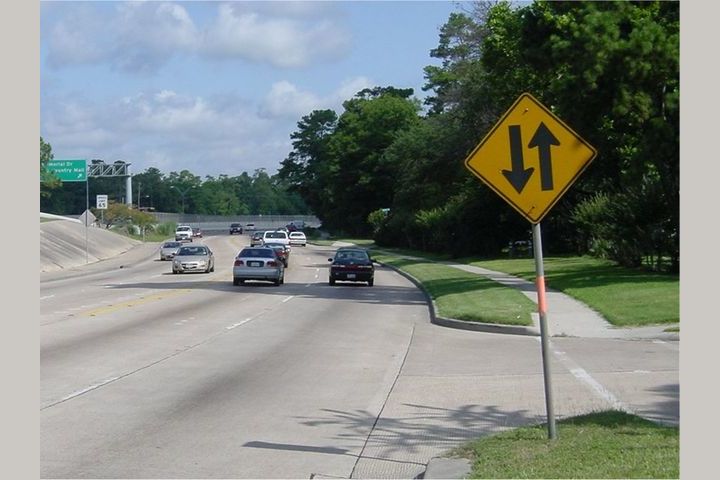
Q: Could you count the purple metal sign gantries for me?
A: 0